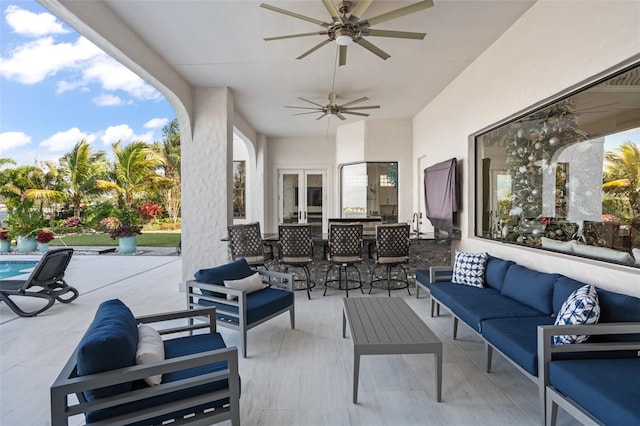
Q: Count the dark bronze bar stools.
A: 4